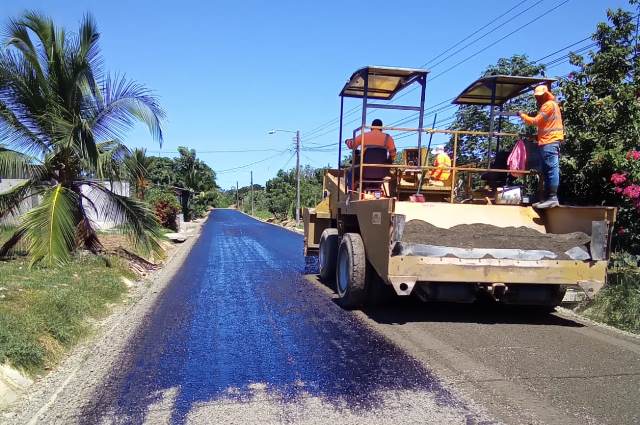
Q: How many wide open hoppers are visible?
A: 1